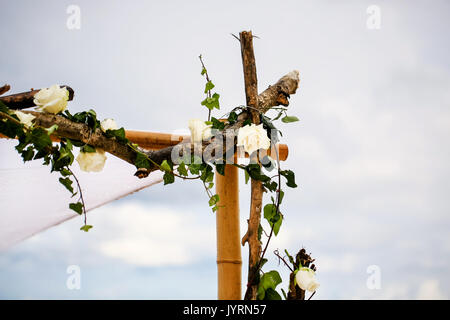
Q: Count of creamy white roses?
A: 7